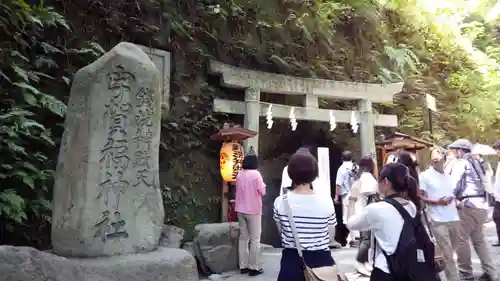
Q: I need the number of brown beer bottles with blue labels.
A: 0